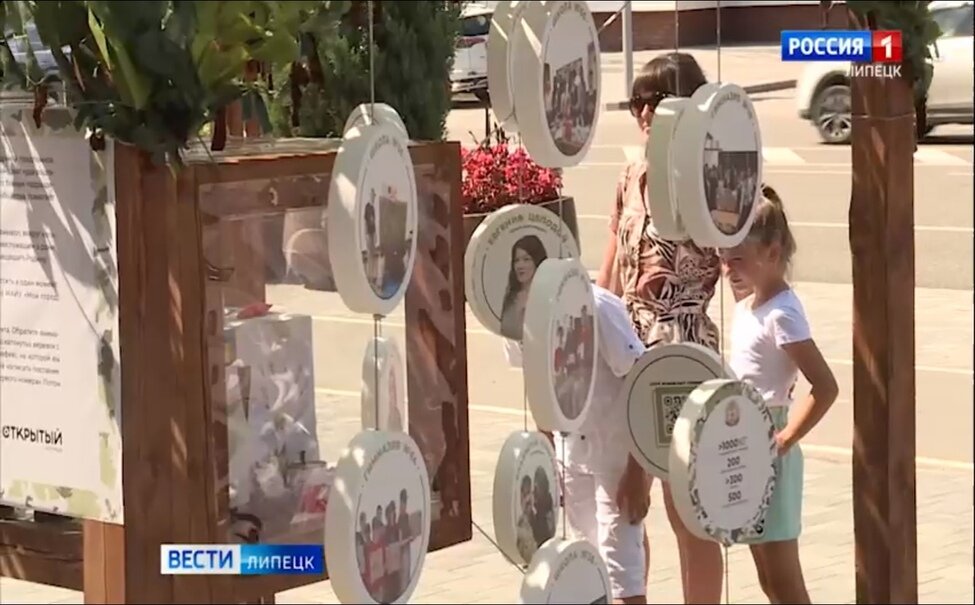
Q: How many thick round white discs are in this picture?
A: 14